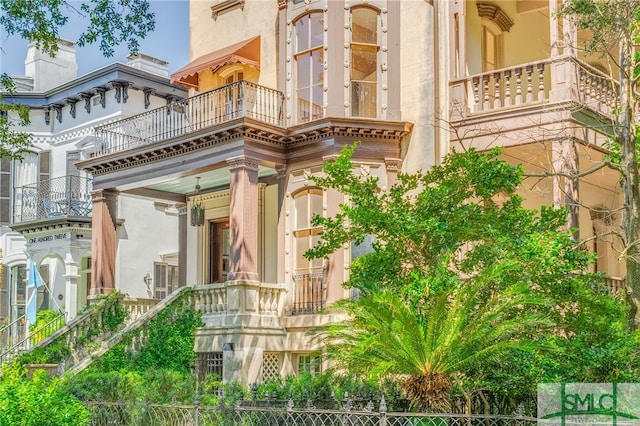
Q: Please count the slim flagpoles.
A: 1